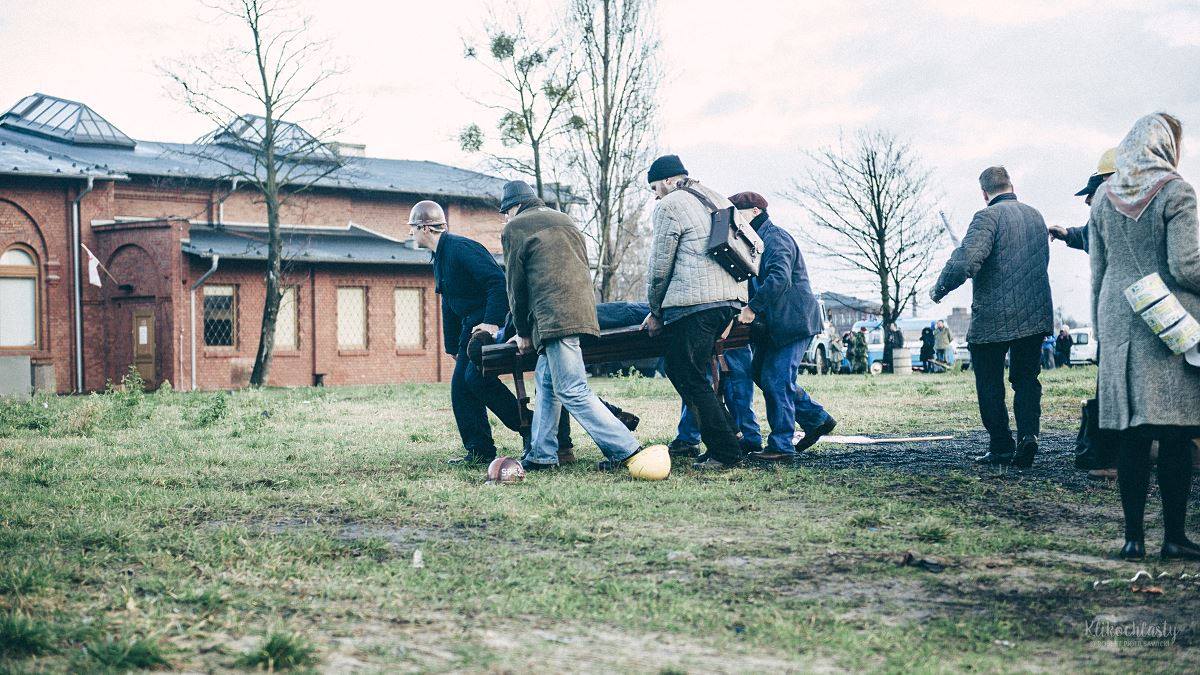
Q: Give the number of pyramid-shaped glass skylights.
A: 2